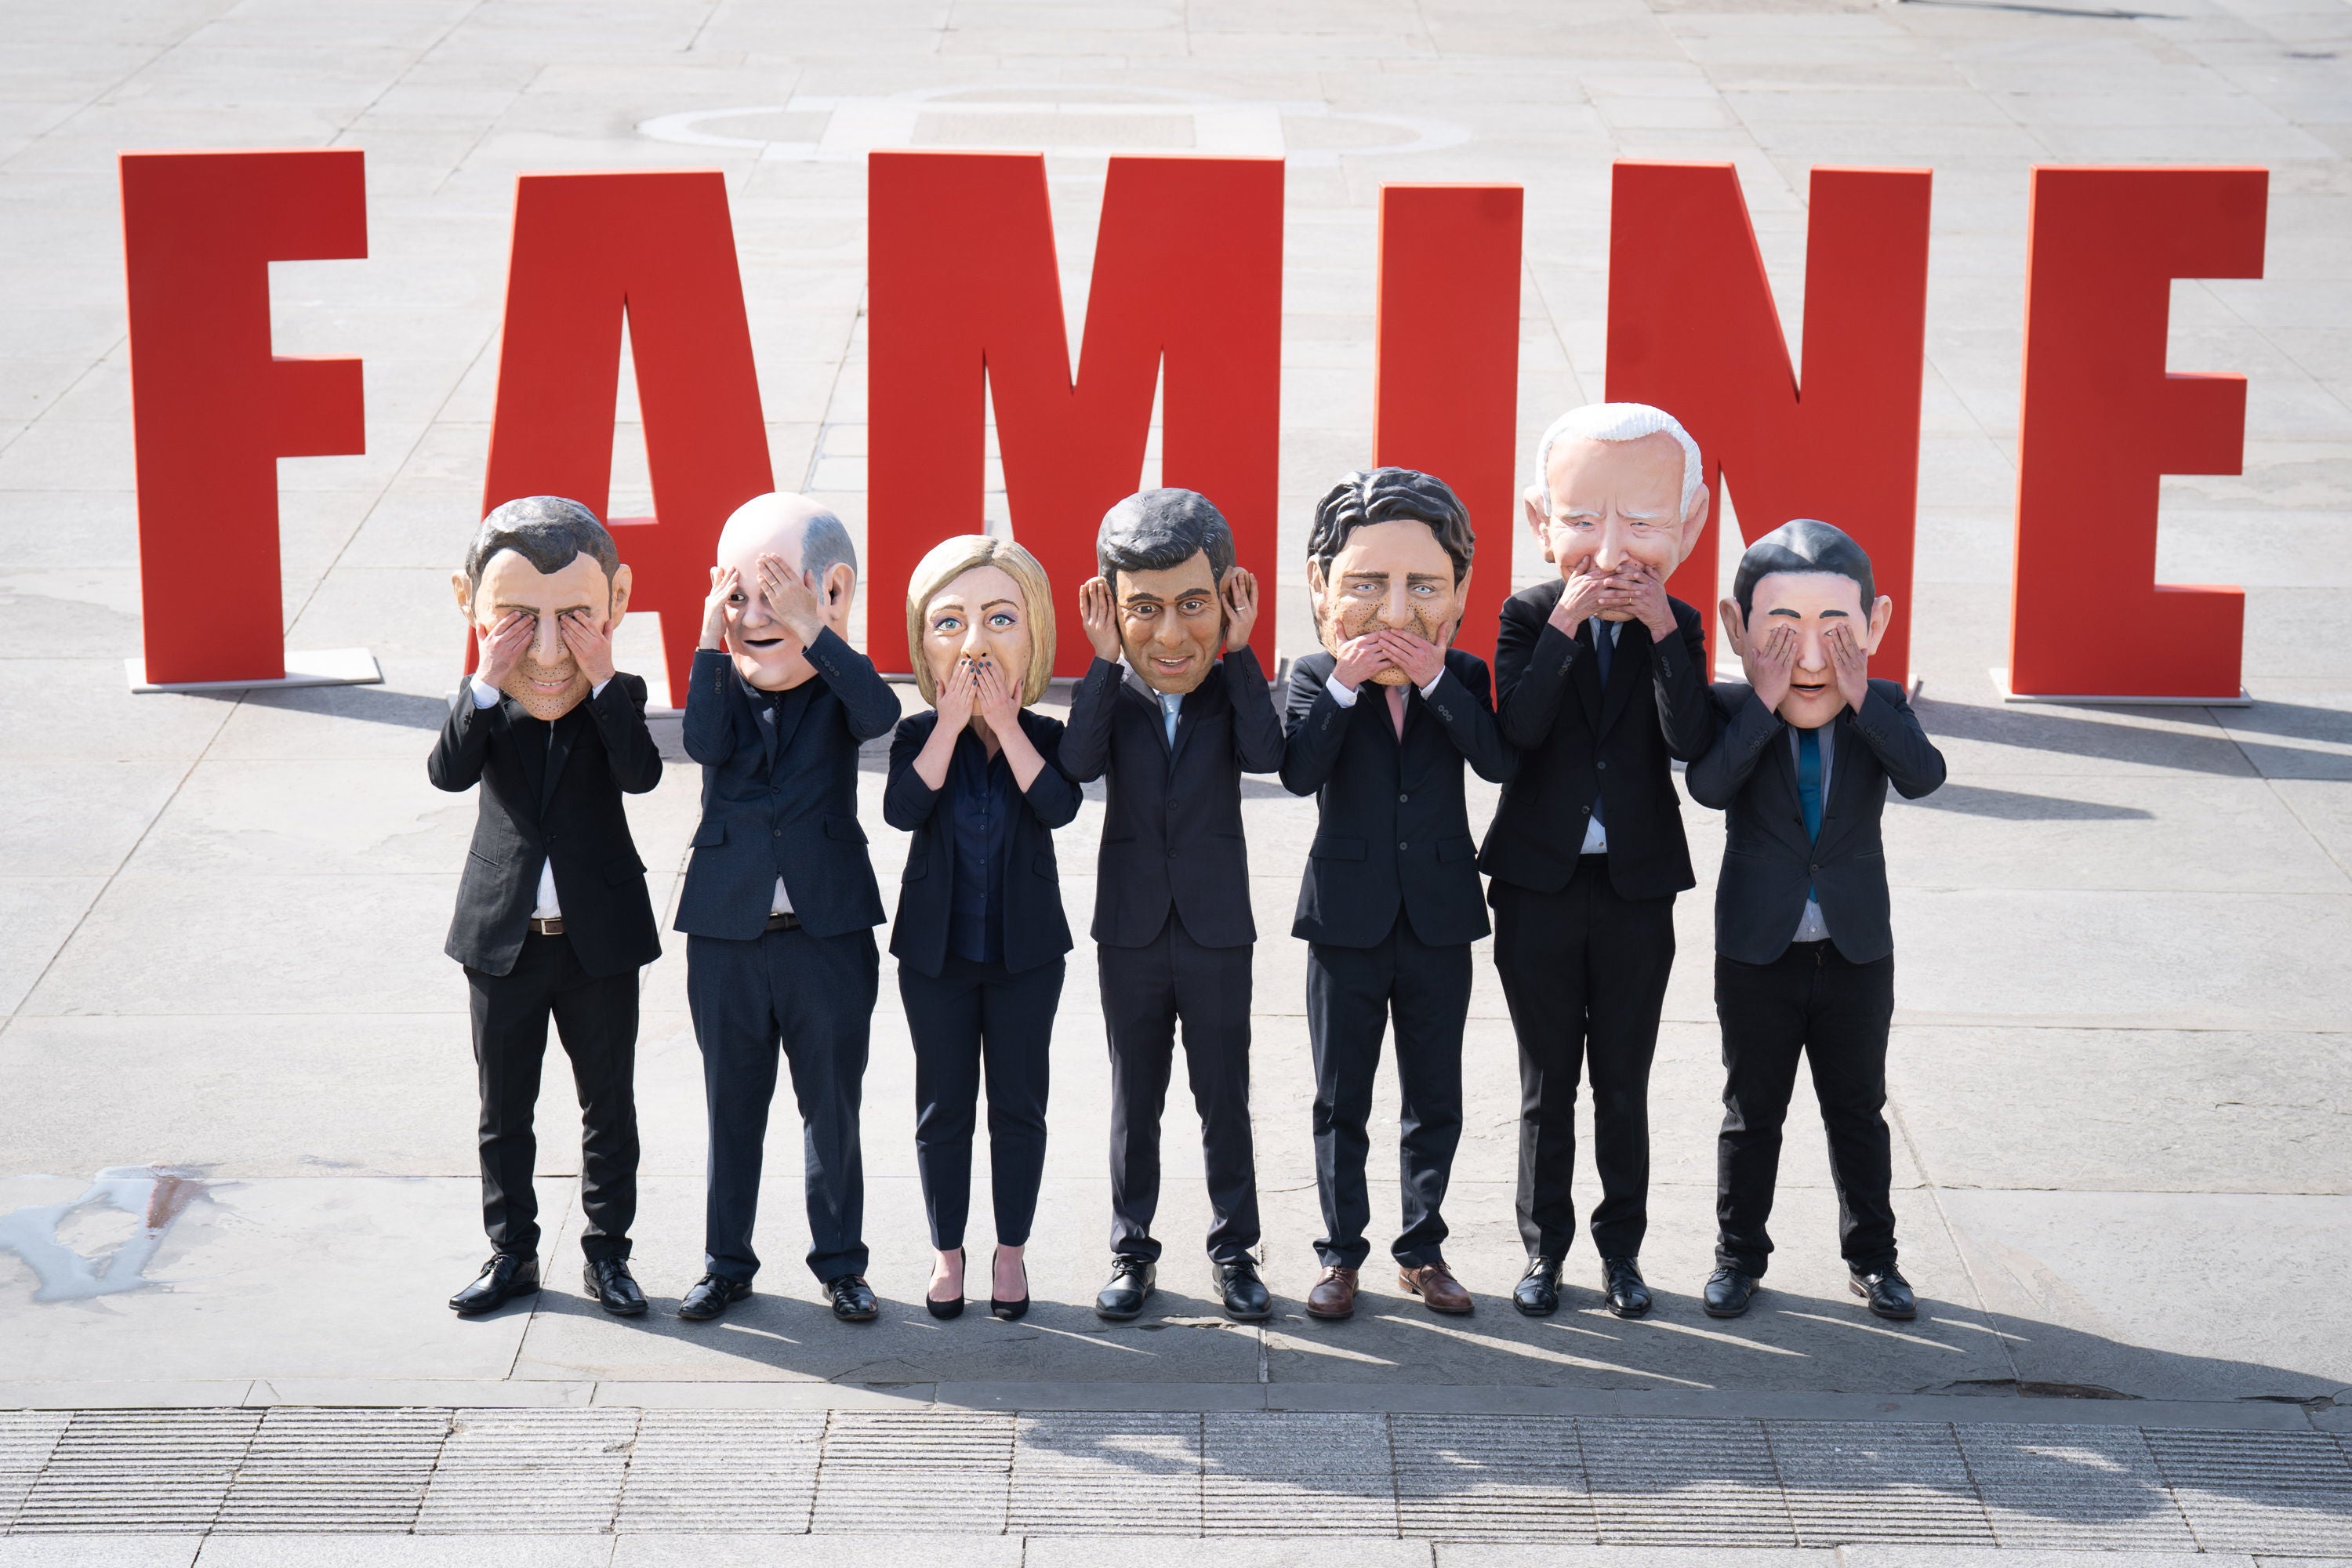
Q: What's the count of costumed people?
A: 7